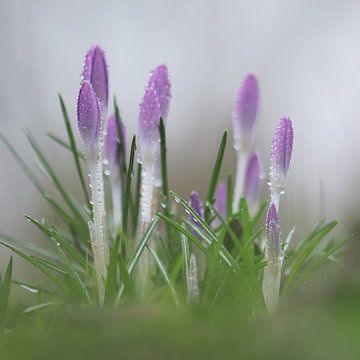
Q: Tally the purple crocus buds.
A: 11